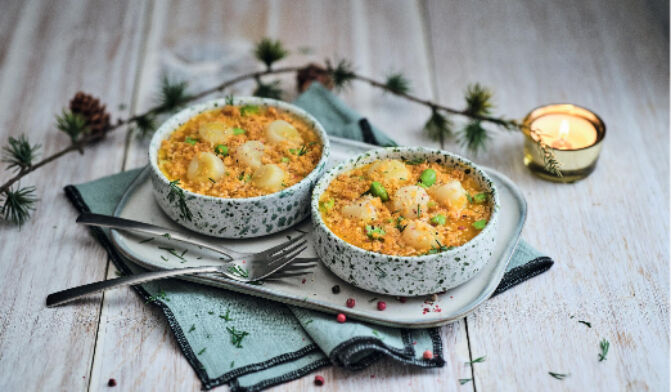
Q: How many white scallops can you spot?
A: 10